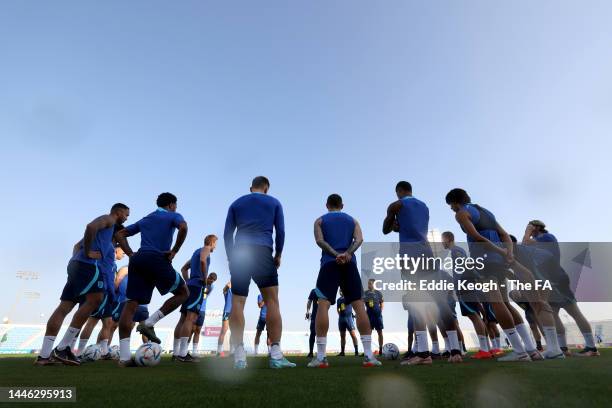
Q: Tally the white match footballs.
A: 4